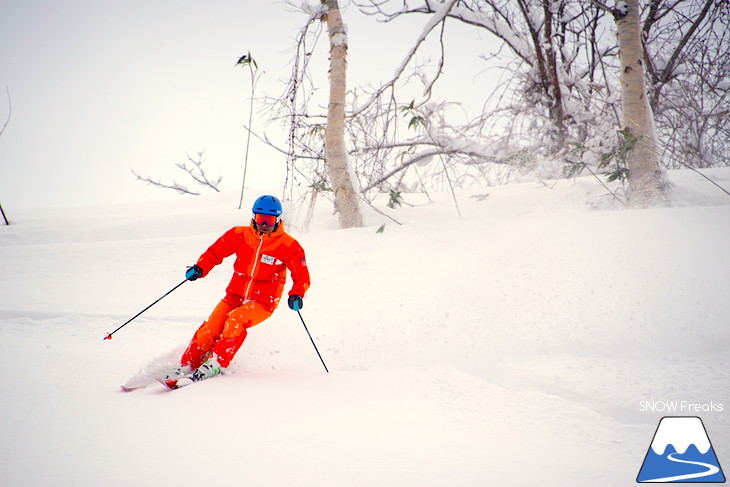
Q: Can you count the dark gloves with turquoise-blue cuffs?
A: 2